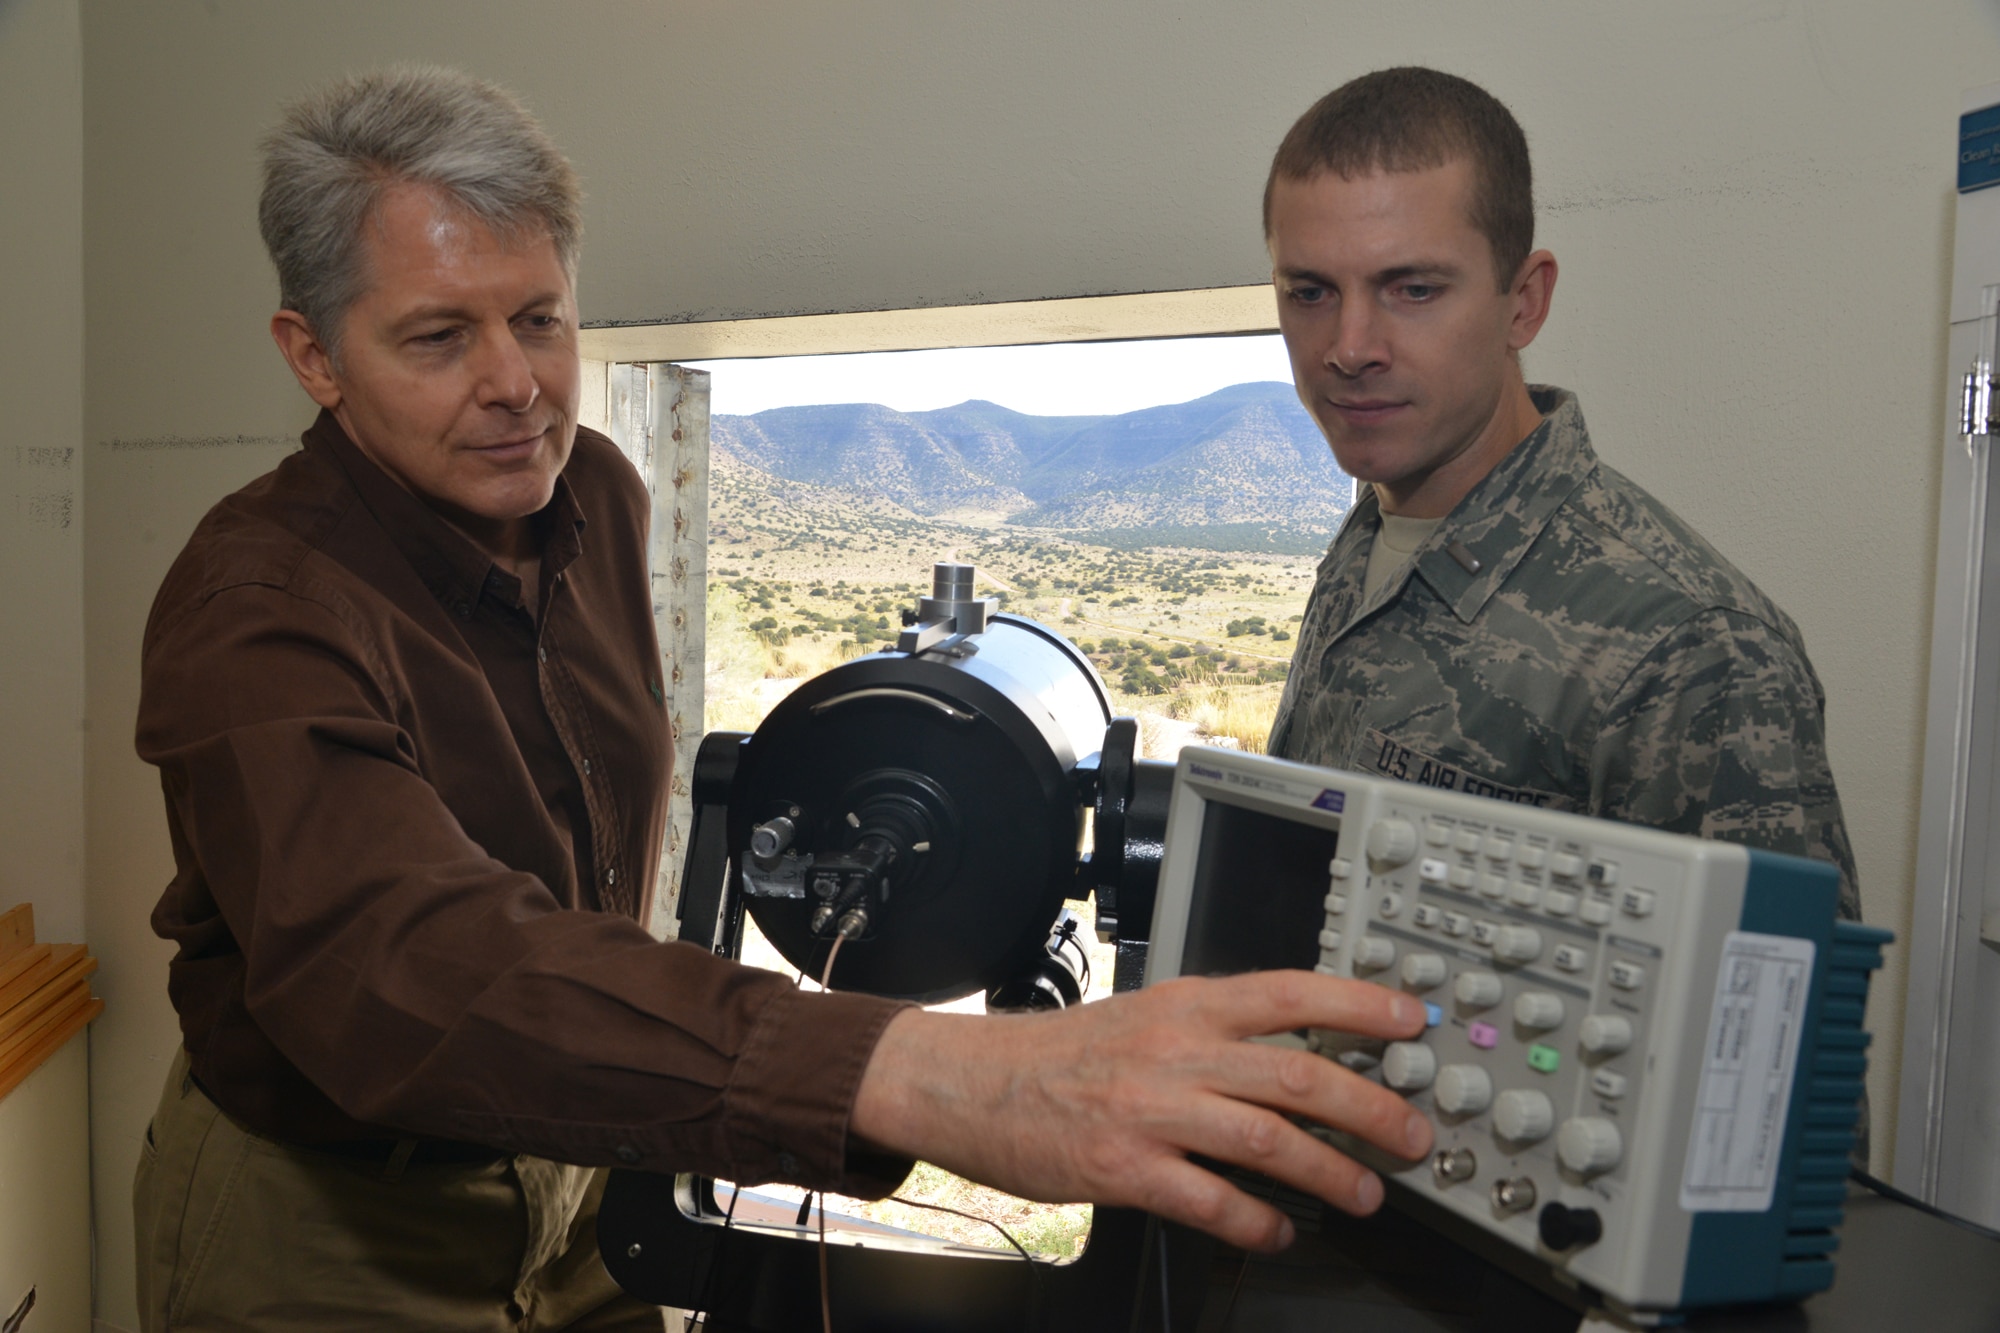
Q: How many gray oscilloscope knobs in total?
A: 11